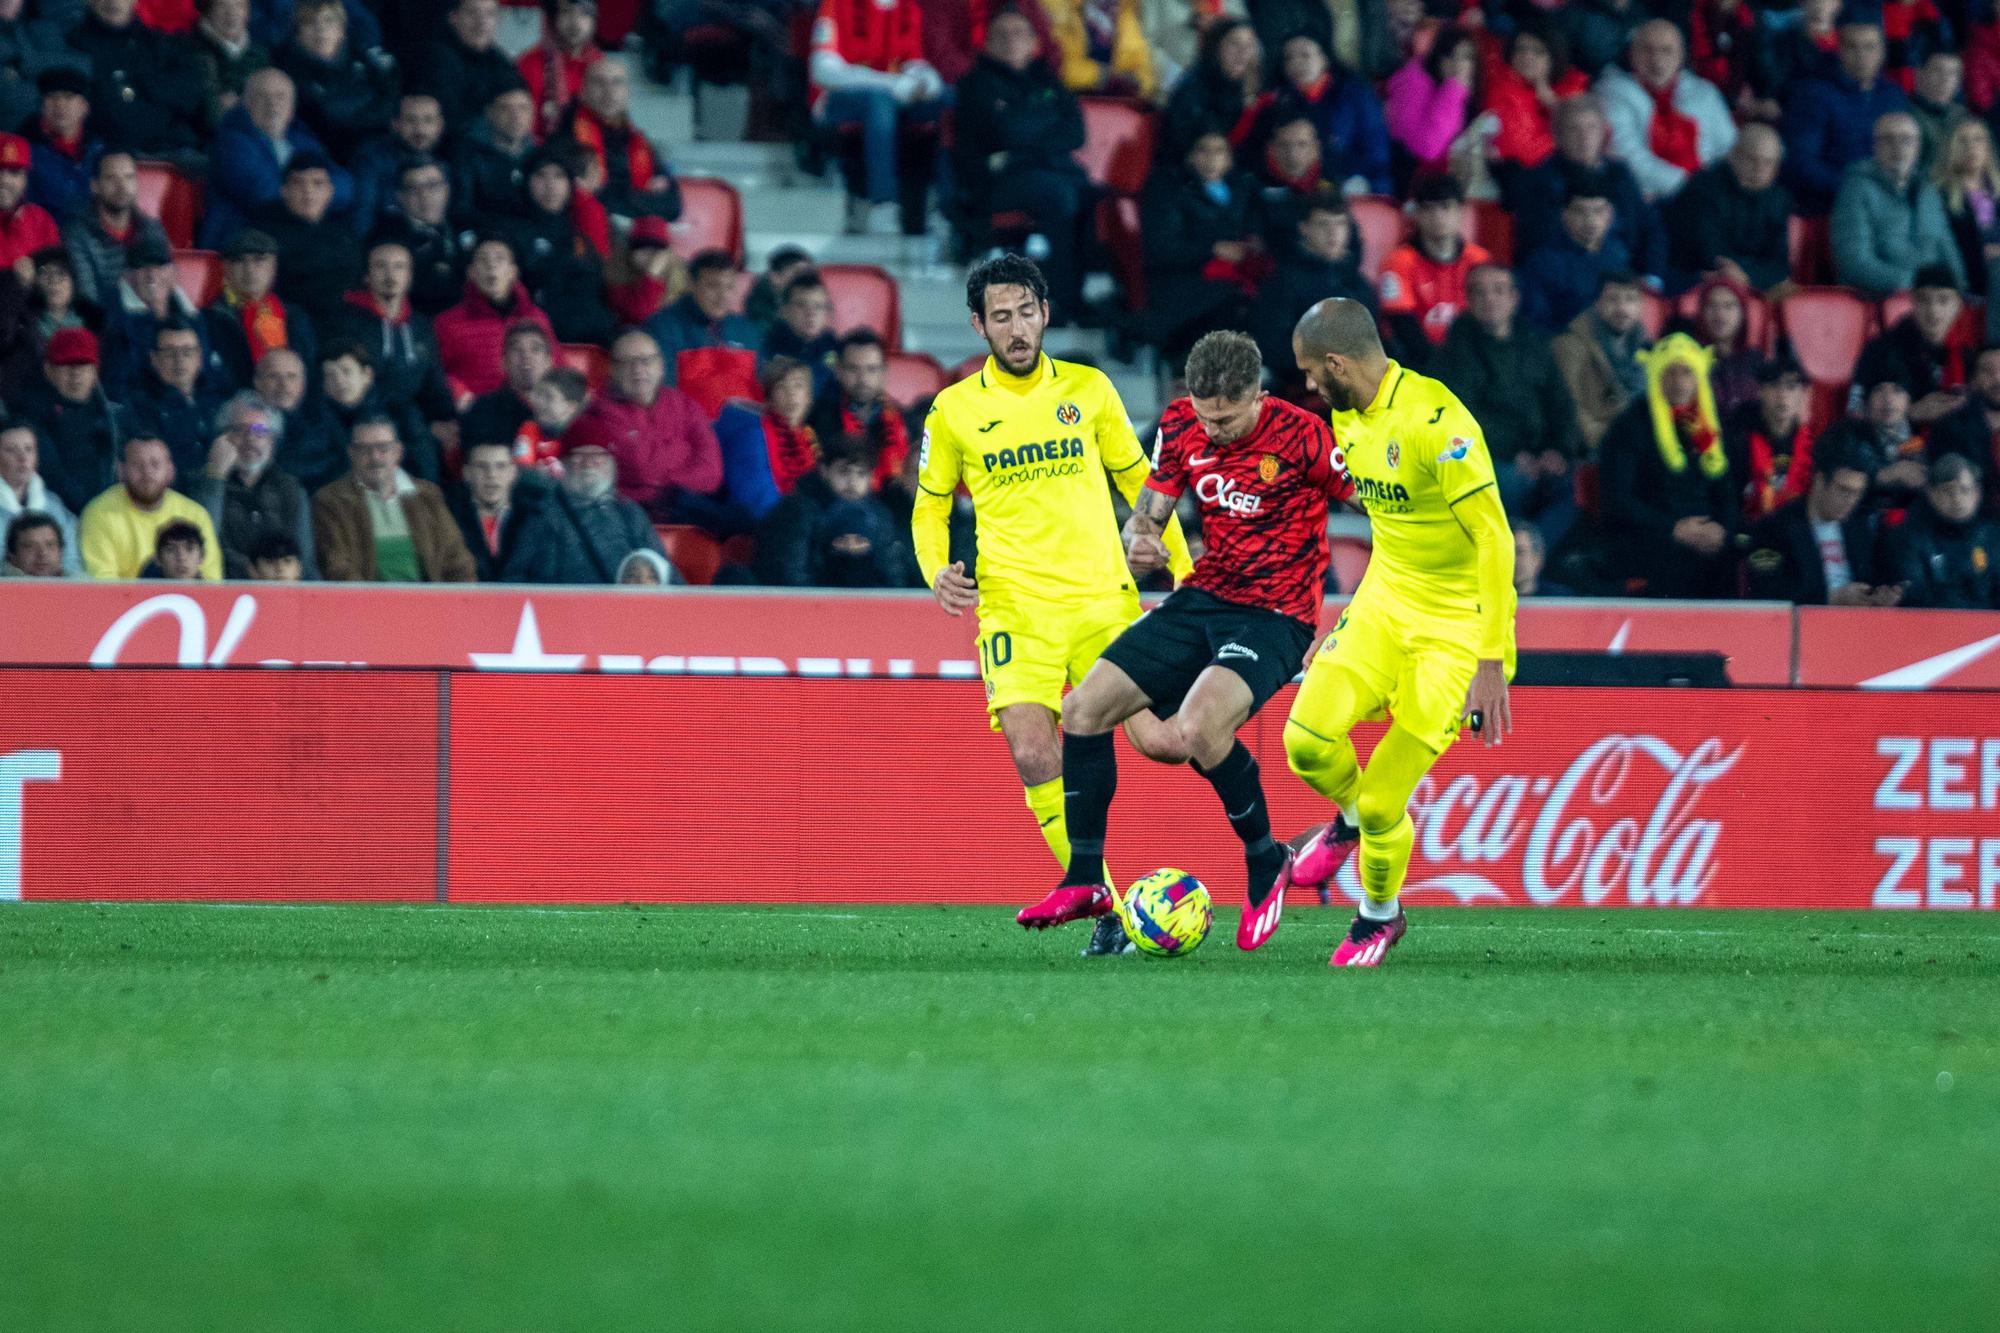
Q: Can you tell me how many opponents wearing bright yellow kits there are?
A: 2